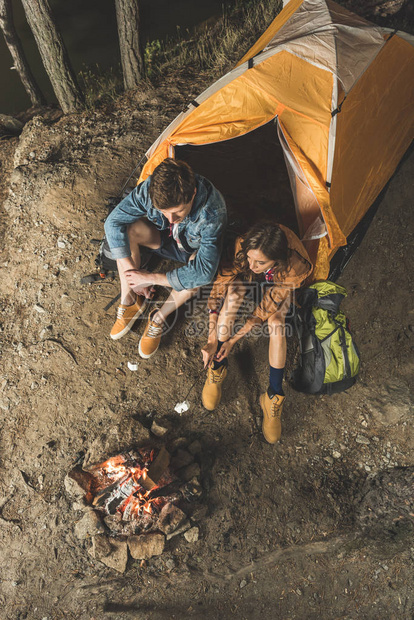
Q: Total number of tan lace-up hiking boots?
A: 2